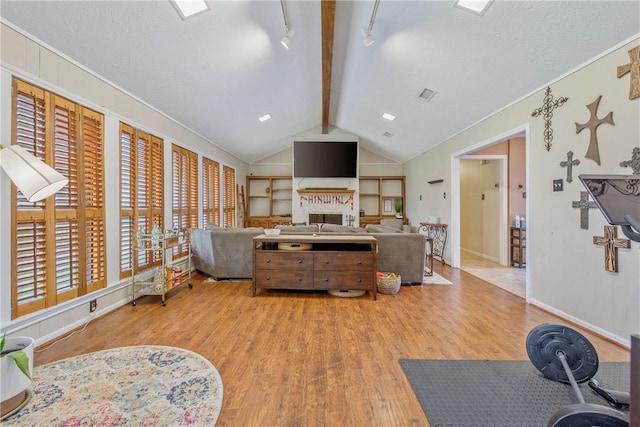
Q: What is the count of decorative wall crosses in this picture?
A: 7